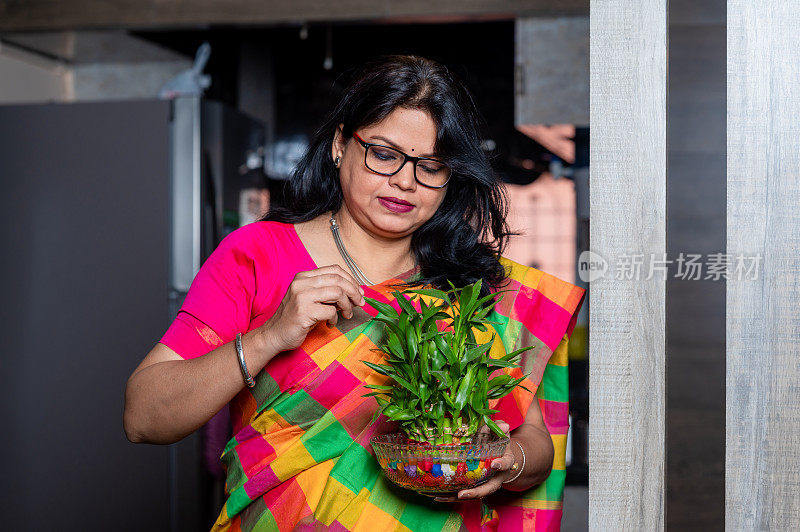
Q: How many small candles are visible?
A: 0